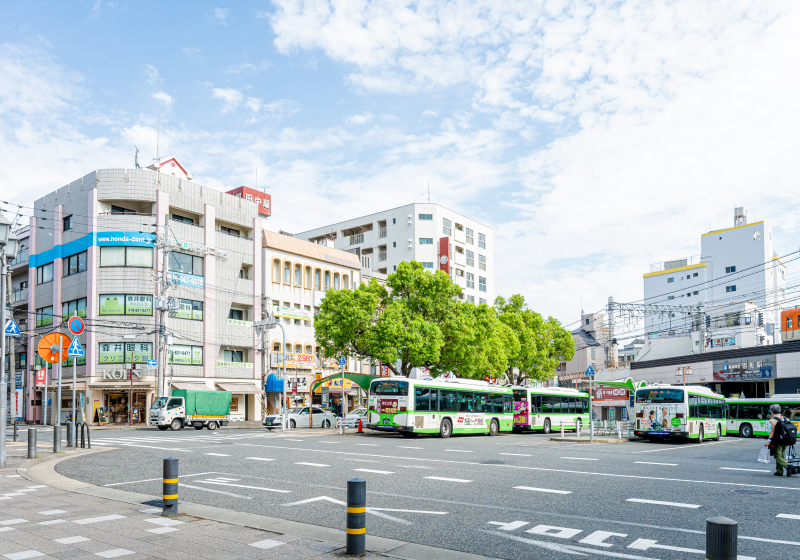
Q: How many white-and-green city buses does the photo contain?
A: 4